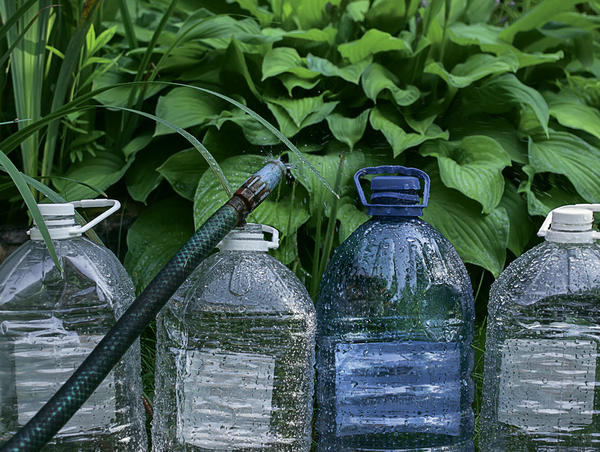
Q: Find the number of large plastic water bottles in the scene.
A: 4